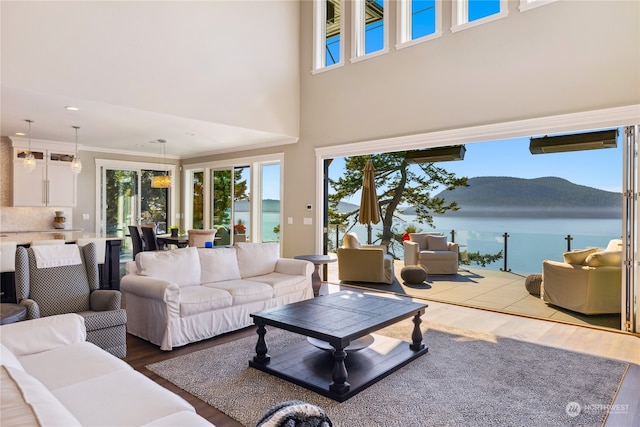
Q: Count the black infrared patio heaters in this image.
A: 2